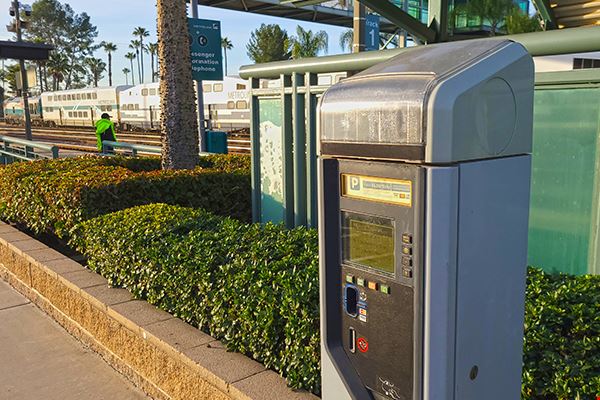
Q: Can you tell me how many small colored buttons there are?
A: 4